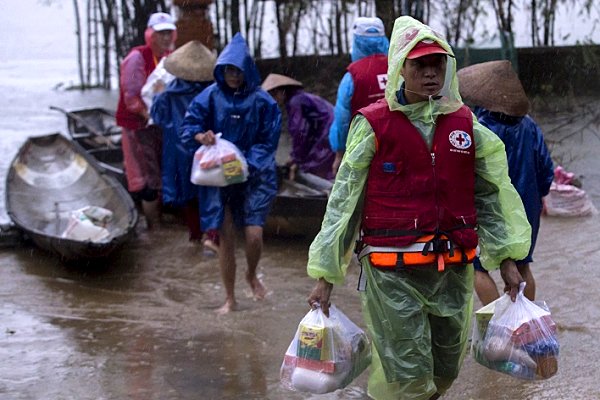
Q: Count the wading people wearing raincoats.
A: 7